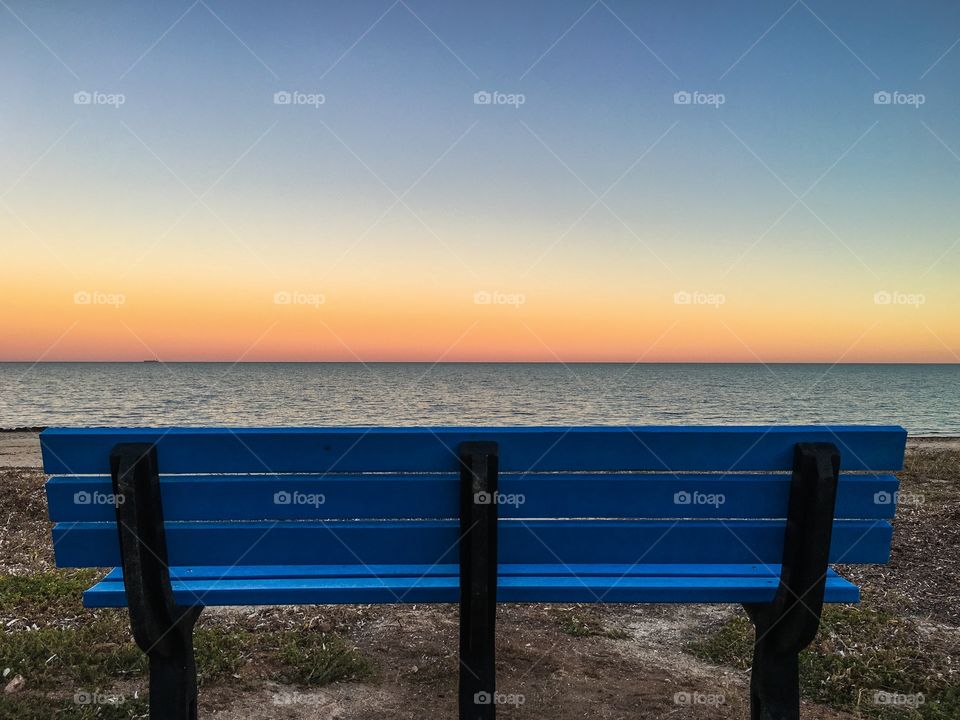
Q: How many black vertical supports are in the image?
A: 3